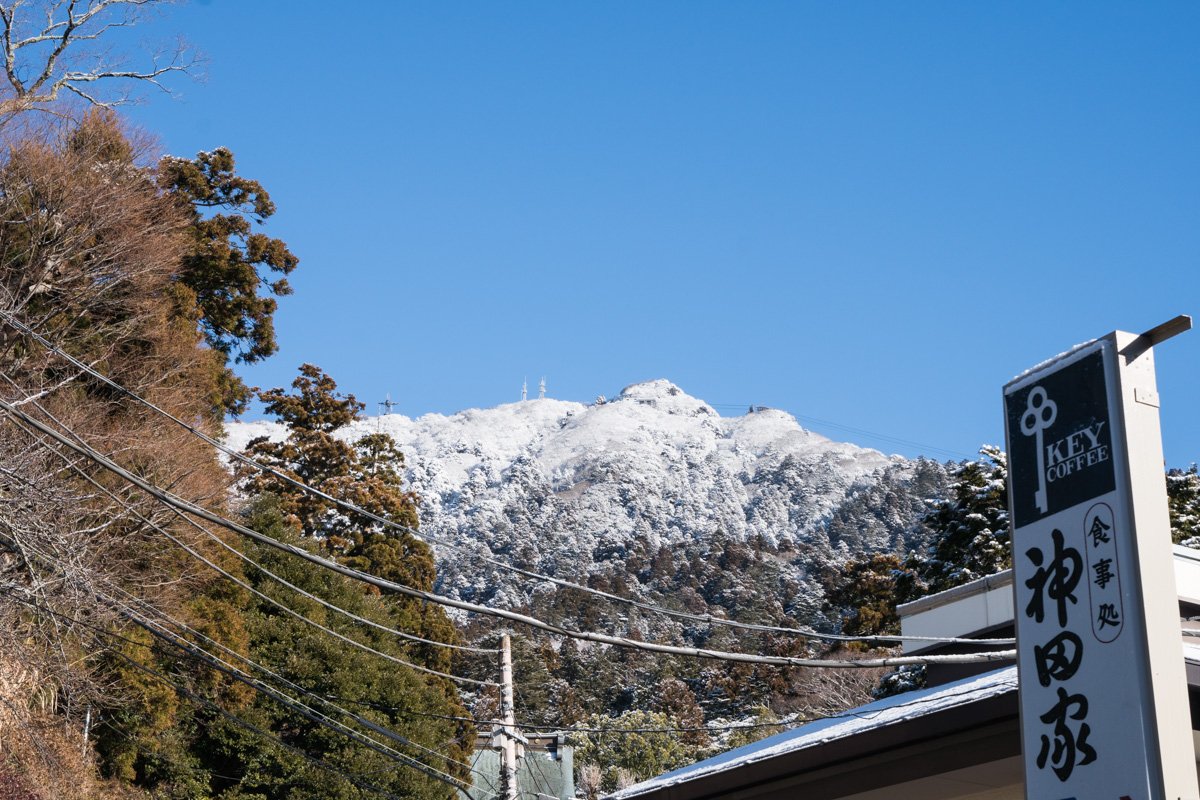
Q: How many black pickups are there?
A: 0